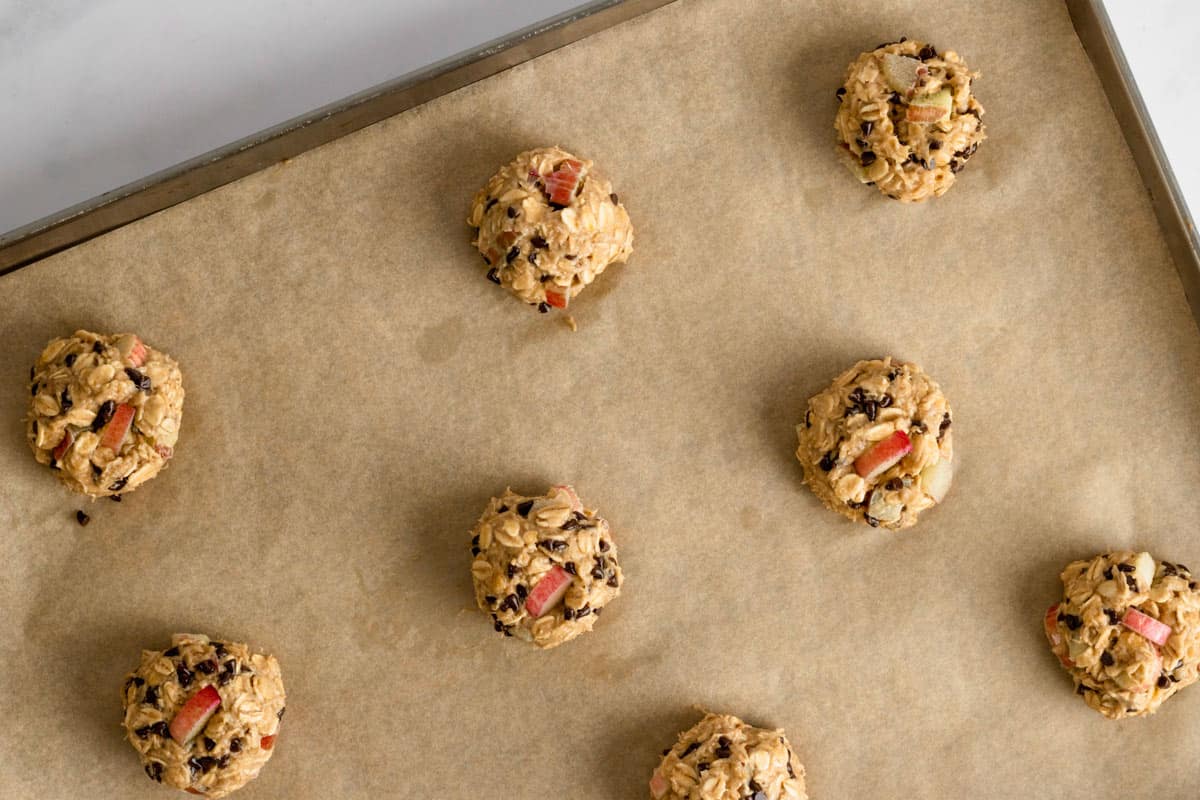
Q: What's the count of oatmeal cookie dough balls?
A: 8